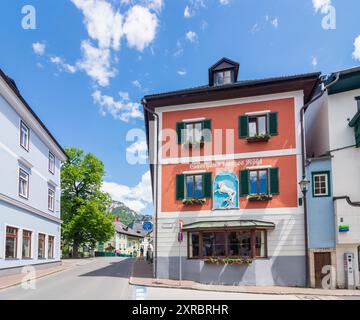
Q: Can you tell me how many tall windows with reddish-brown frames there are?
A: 4